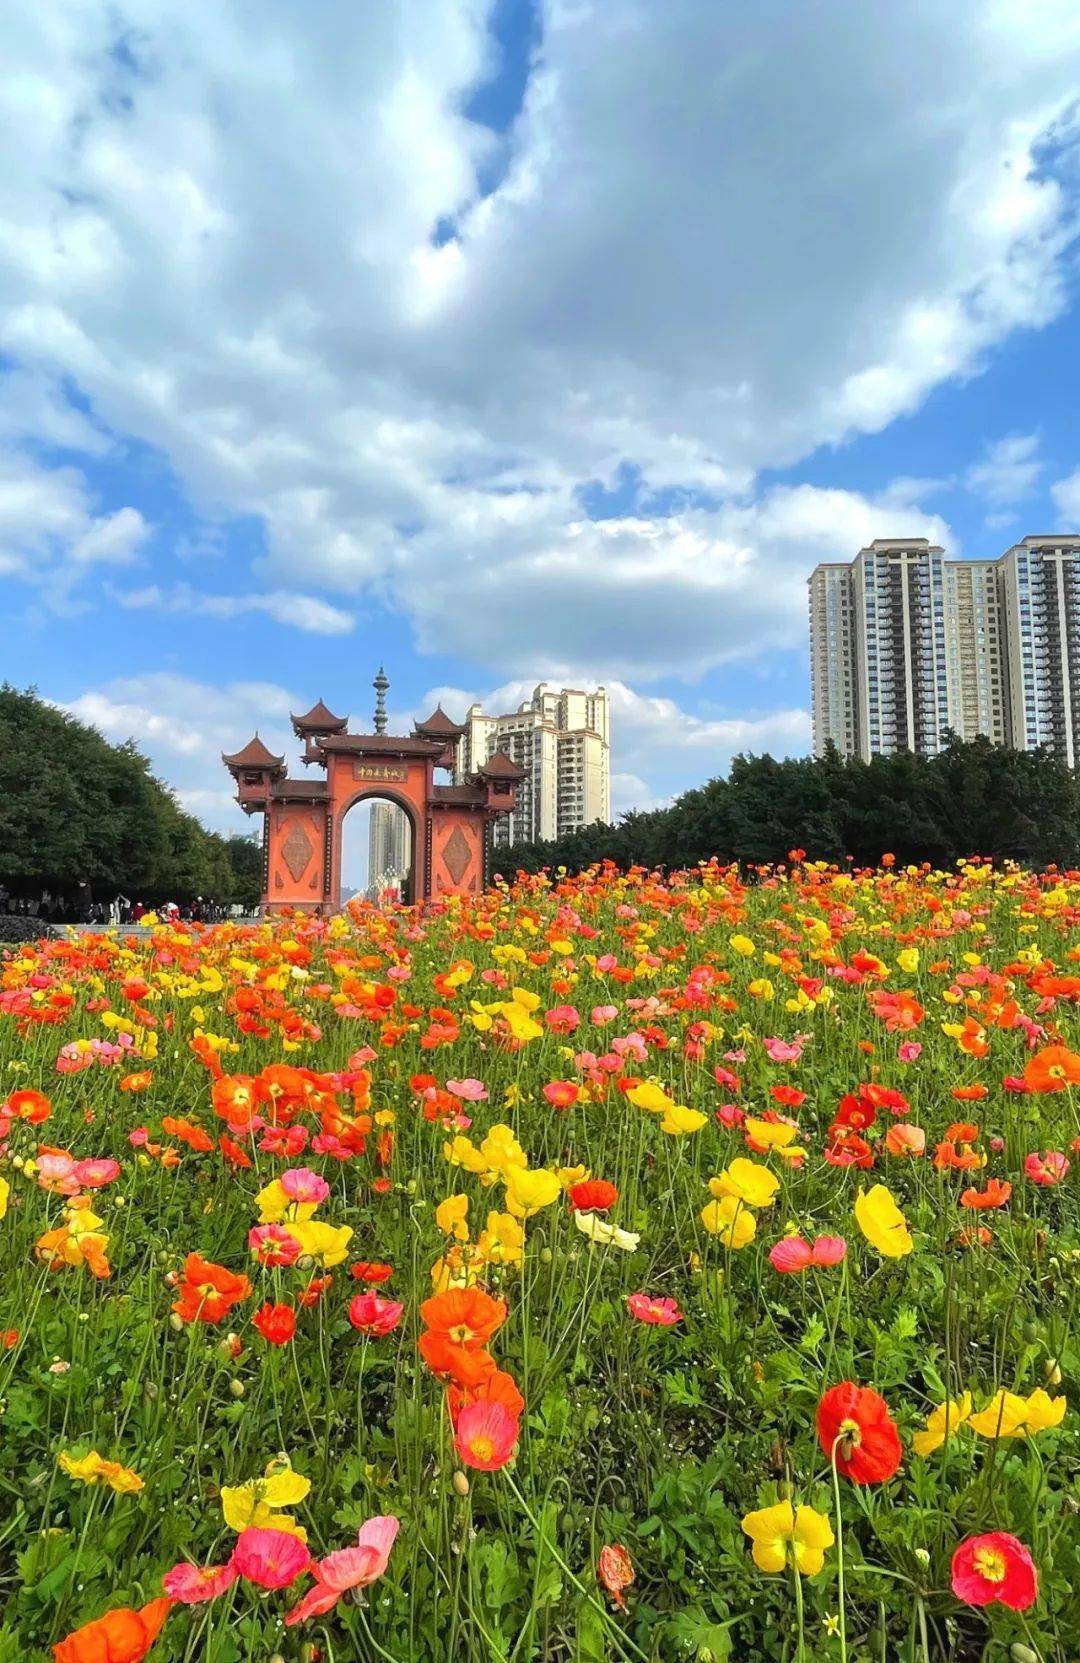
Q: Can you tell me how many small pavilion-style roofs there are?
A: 4